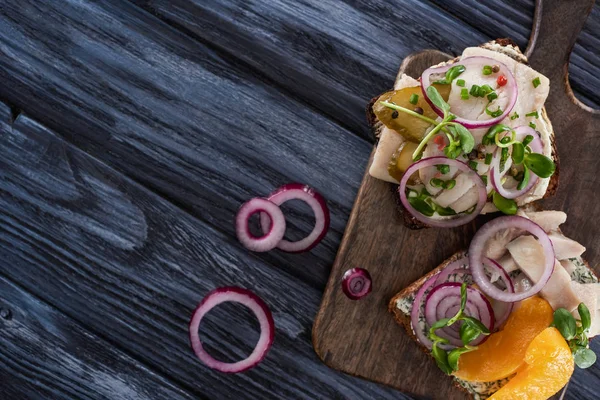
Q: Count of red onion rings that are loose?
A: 4